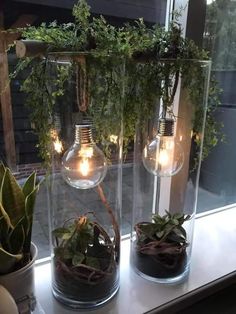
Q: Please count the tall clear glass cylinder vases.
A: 2